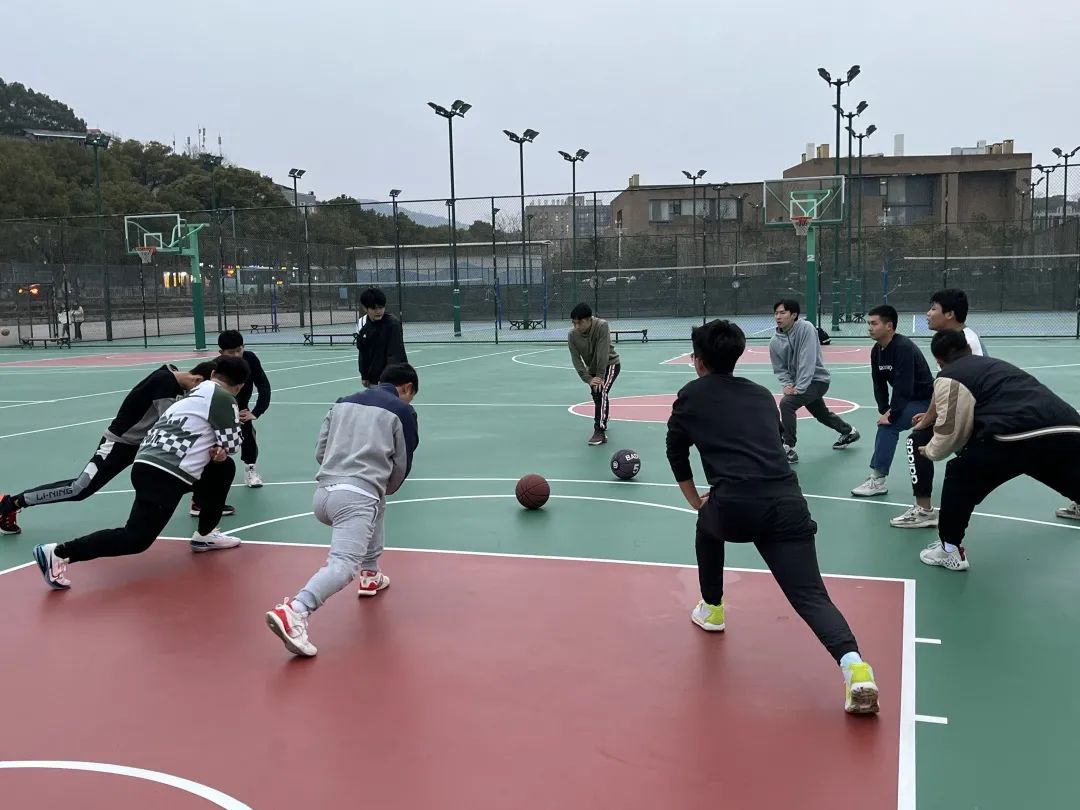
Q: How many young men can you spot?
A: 11